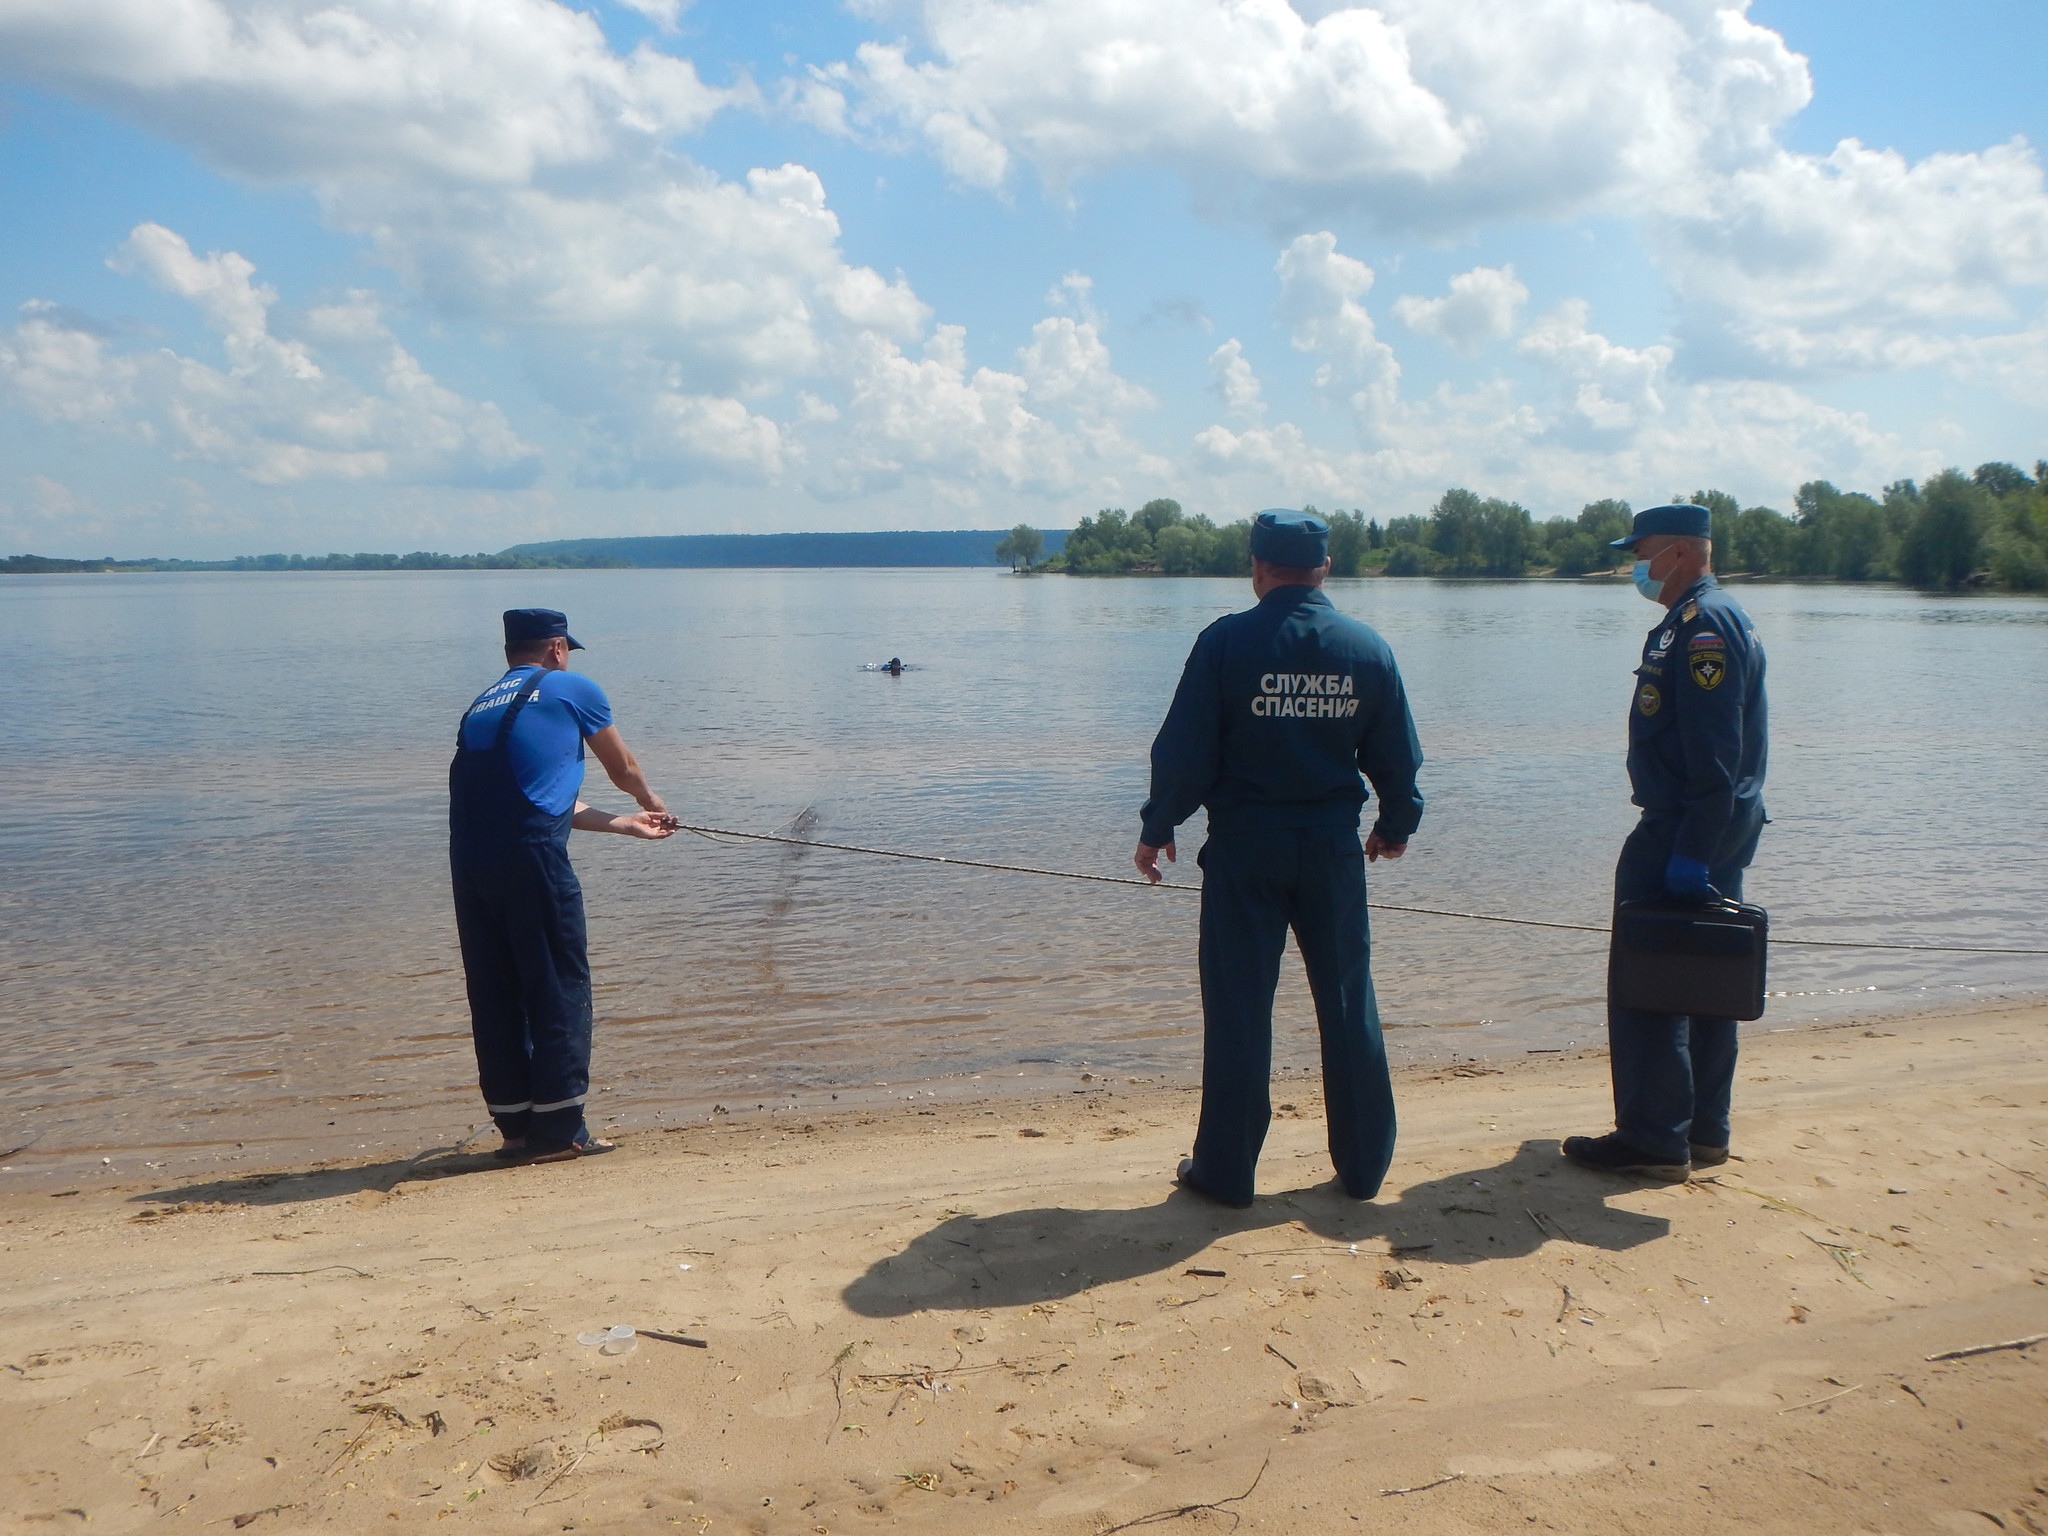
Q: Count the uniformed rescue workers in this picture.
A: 3